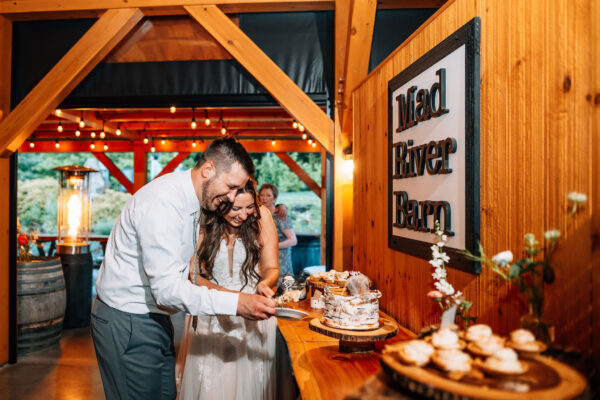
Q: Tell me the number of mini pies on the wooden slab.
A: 7